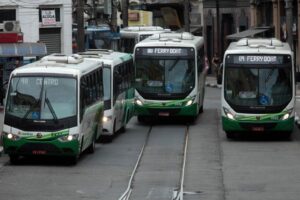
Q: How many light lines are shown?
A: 2